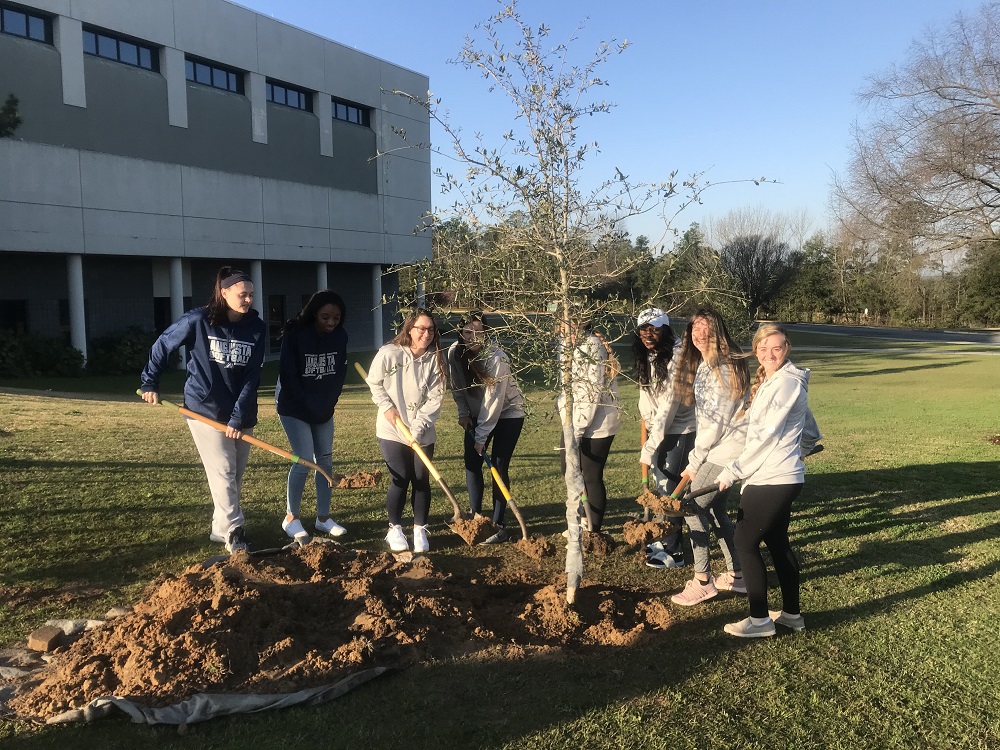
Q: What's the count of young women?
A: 8